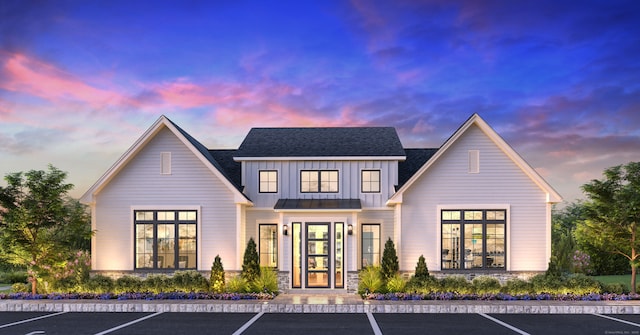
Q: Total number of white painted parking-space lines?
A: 6